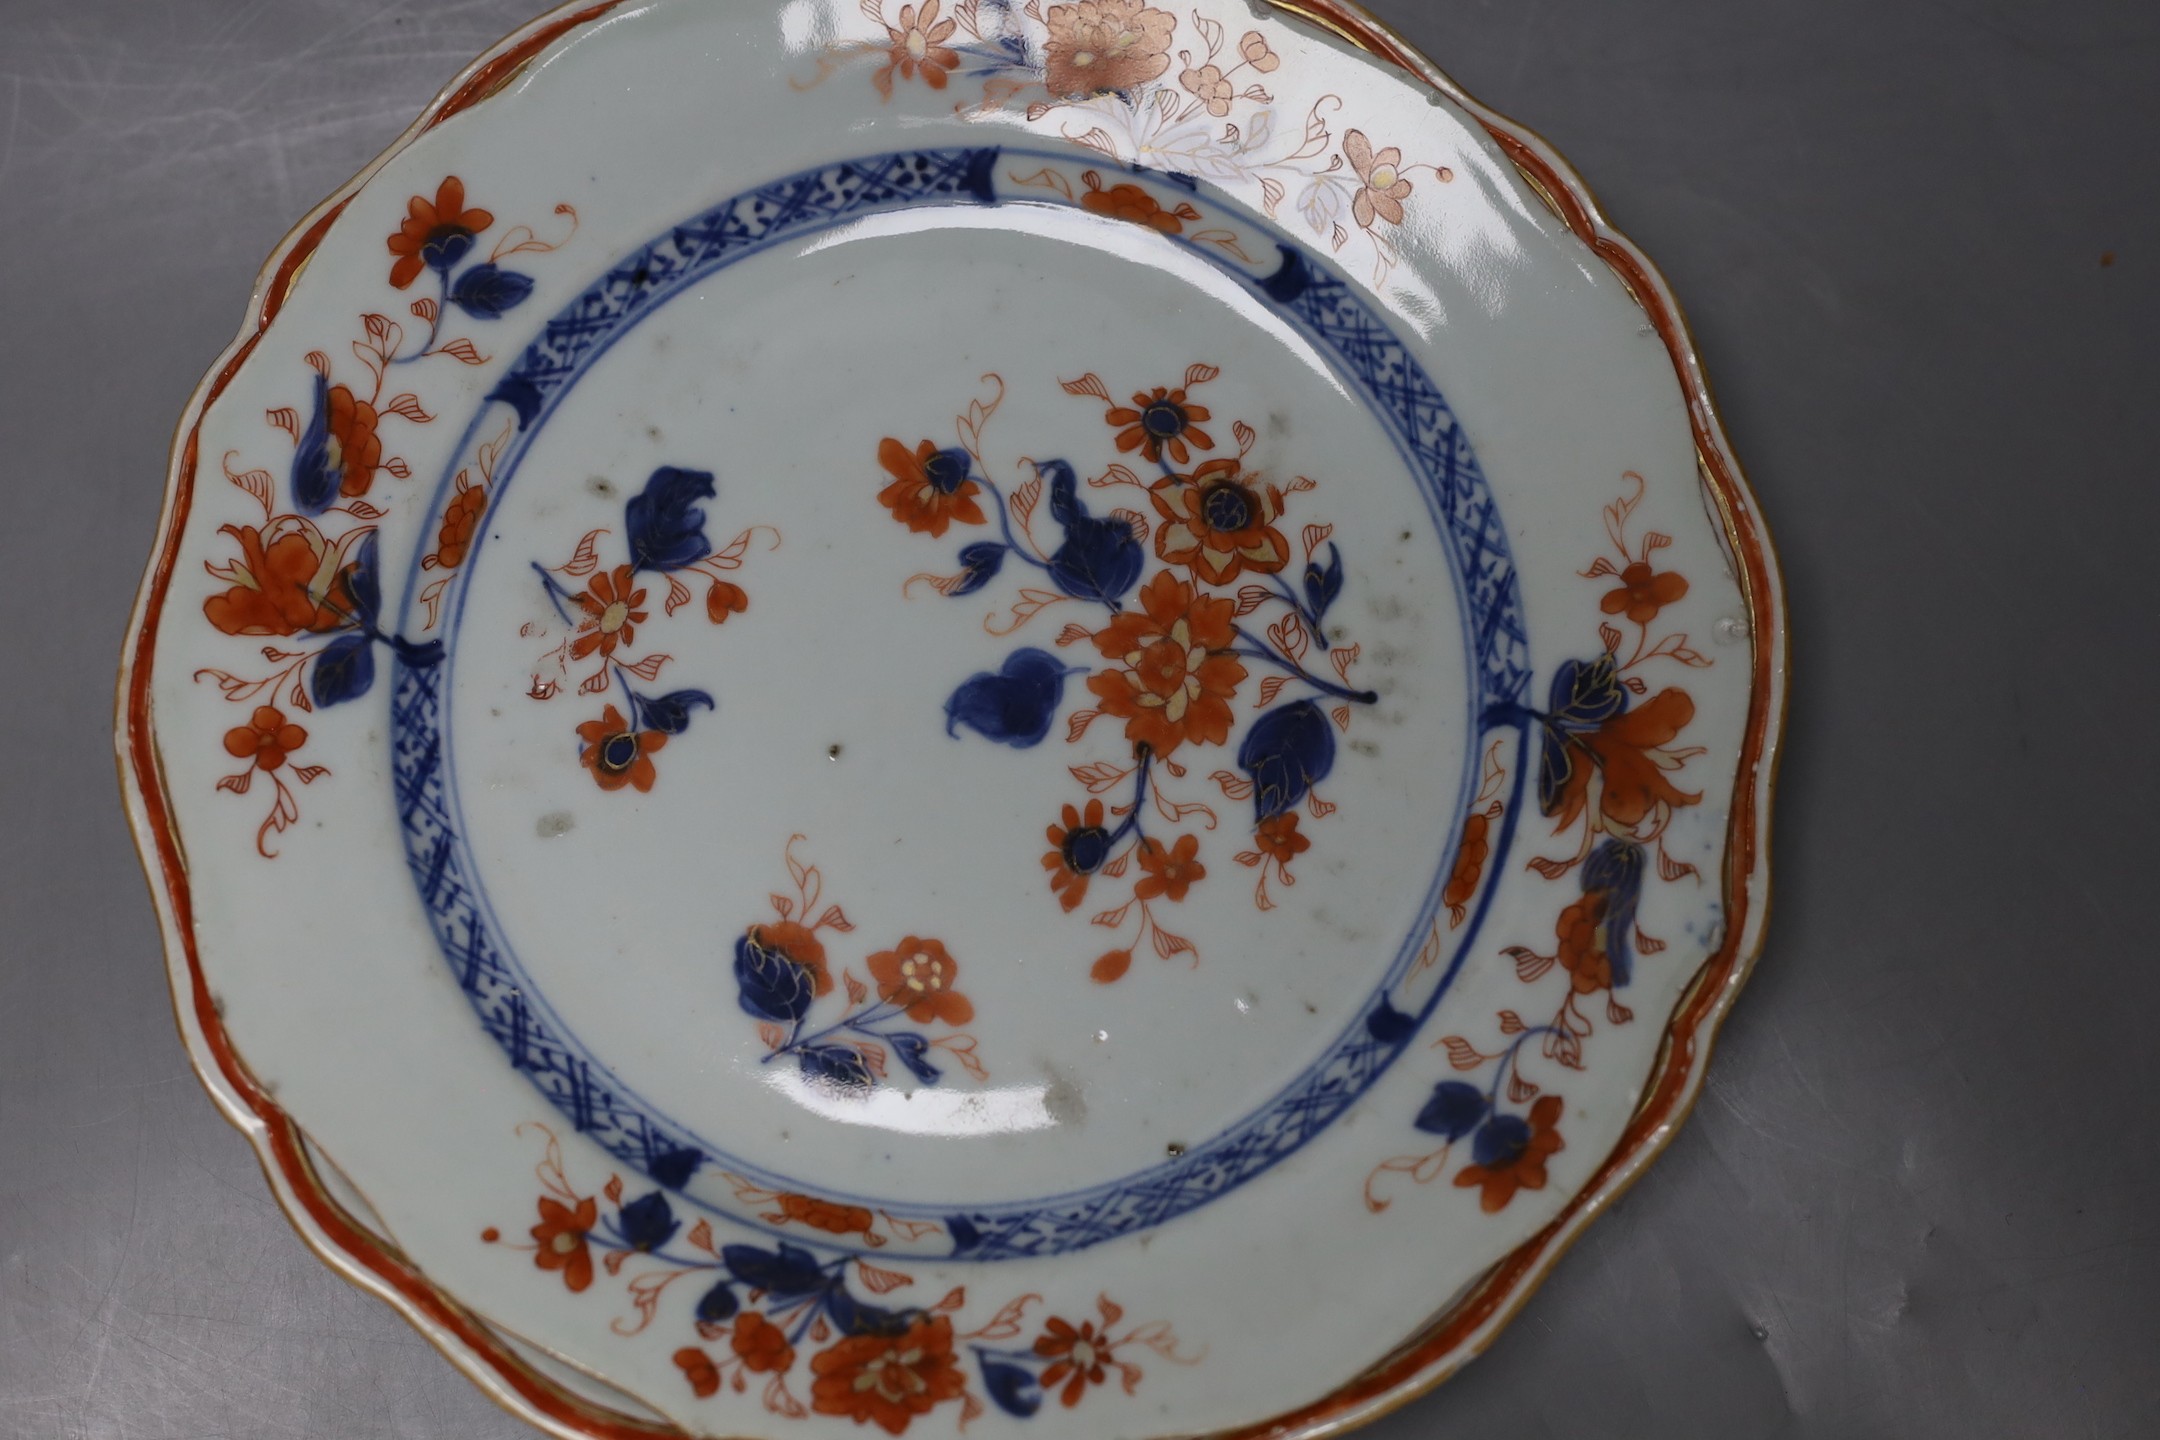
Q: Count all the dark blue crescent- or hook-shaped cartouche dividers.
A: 8